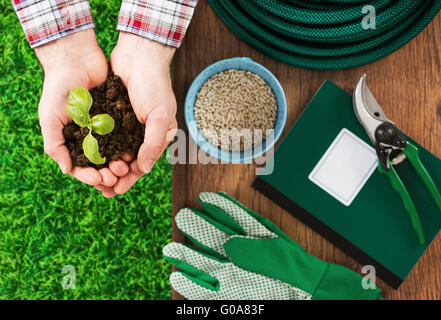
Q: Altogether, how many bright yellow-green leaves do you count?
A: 4